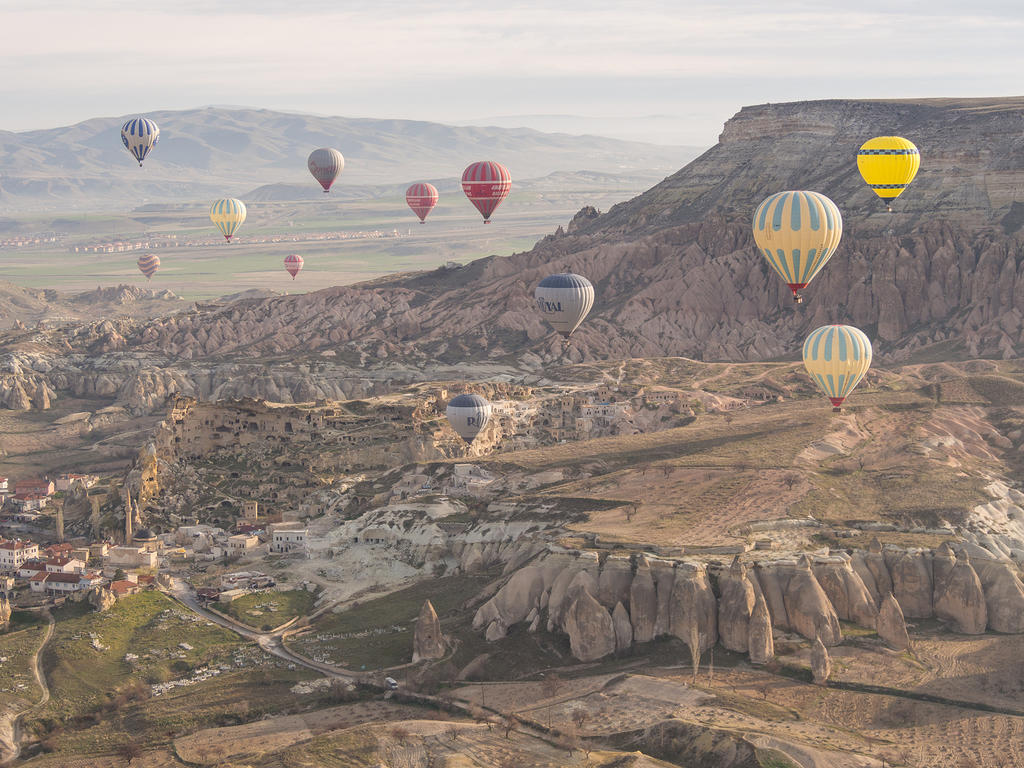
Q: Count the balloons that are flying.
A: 12